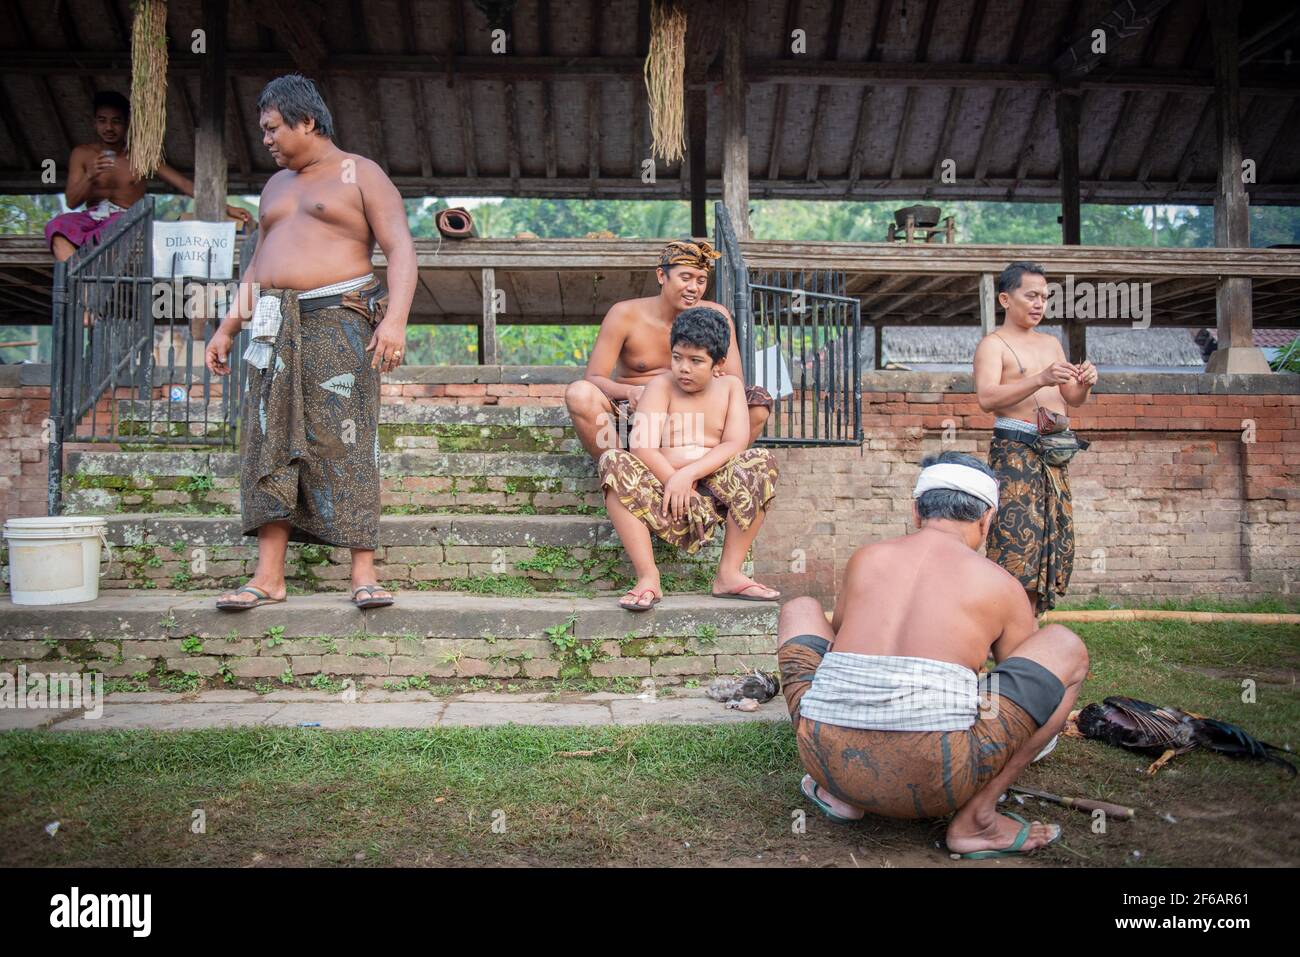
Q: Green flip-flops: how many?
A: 2